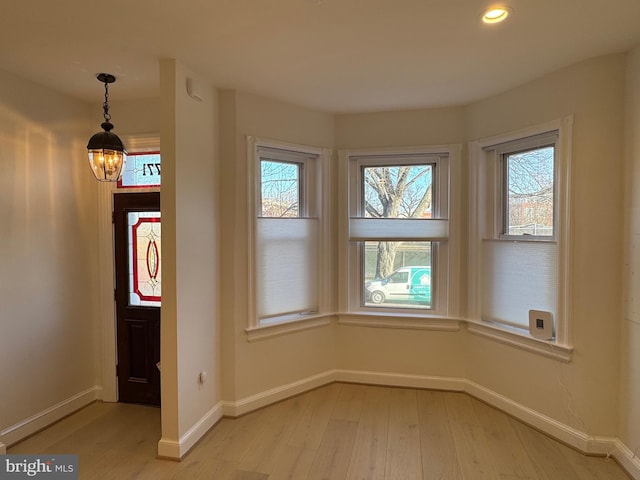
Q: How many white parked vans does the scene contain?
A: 1